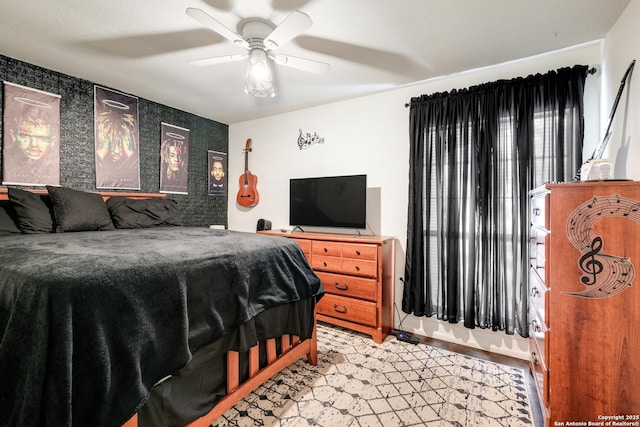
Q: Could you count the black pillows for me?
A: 4